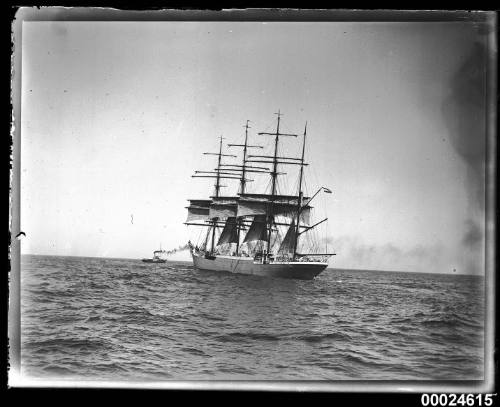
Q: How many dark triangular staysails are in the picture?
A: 3